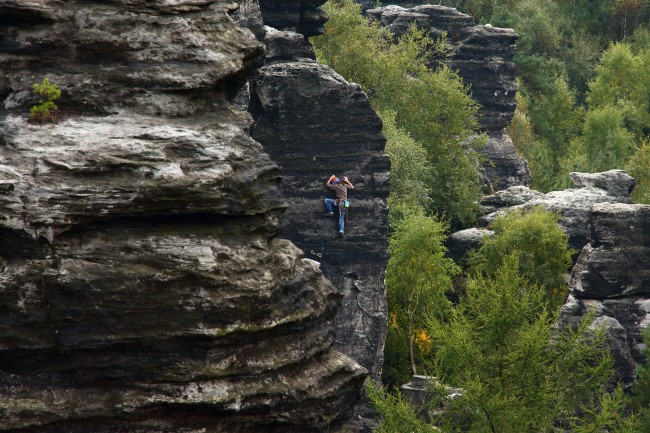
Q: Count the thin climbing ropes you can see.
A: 1